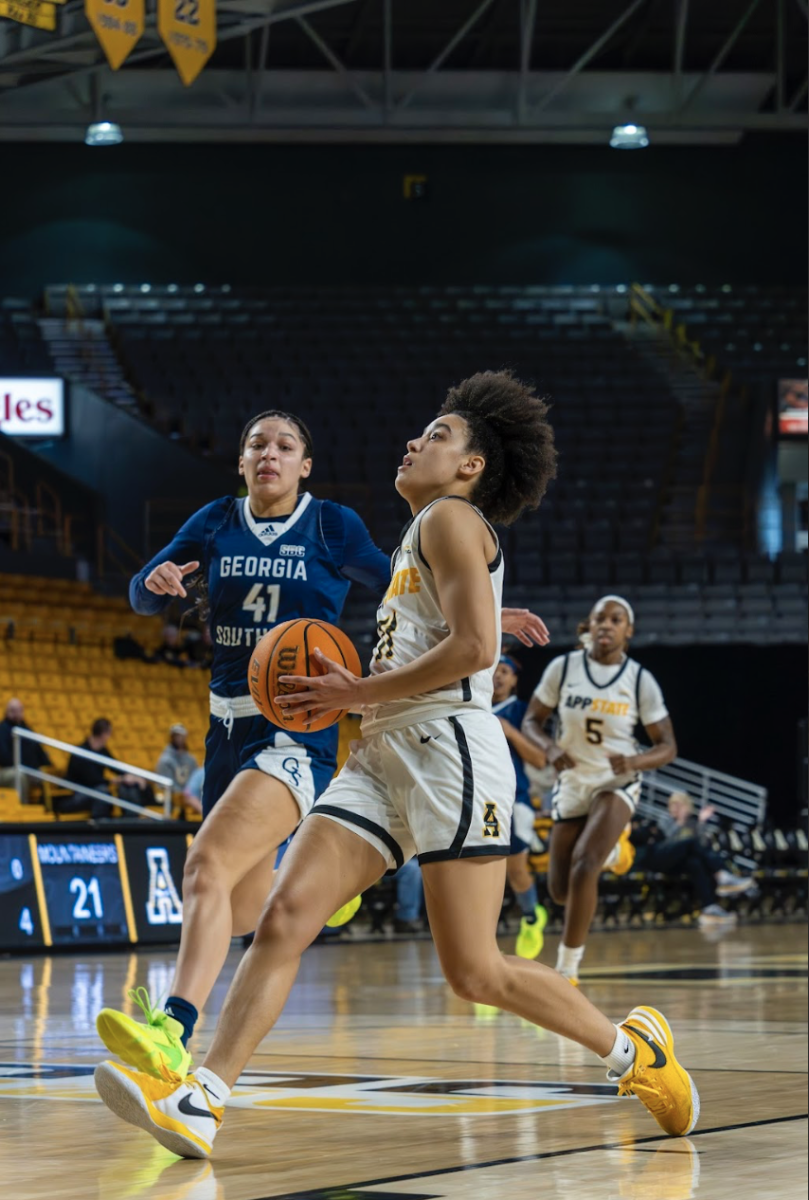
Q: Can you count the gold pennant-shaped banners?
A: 2